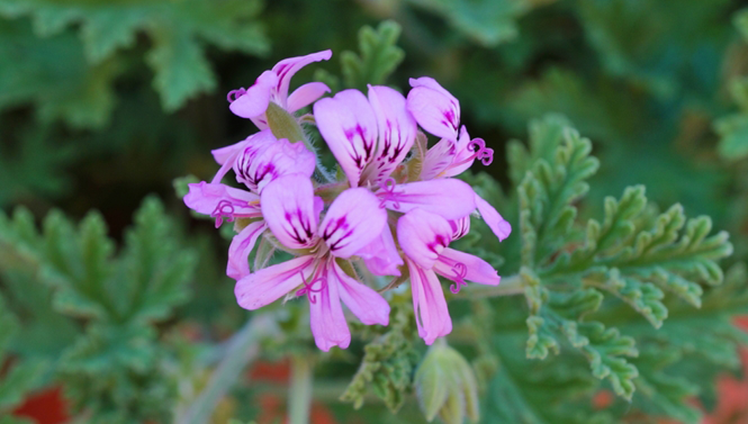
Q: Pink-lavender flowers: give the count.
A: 6